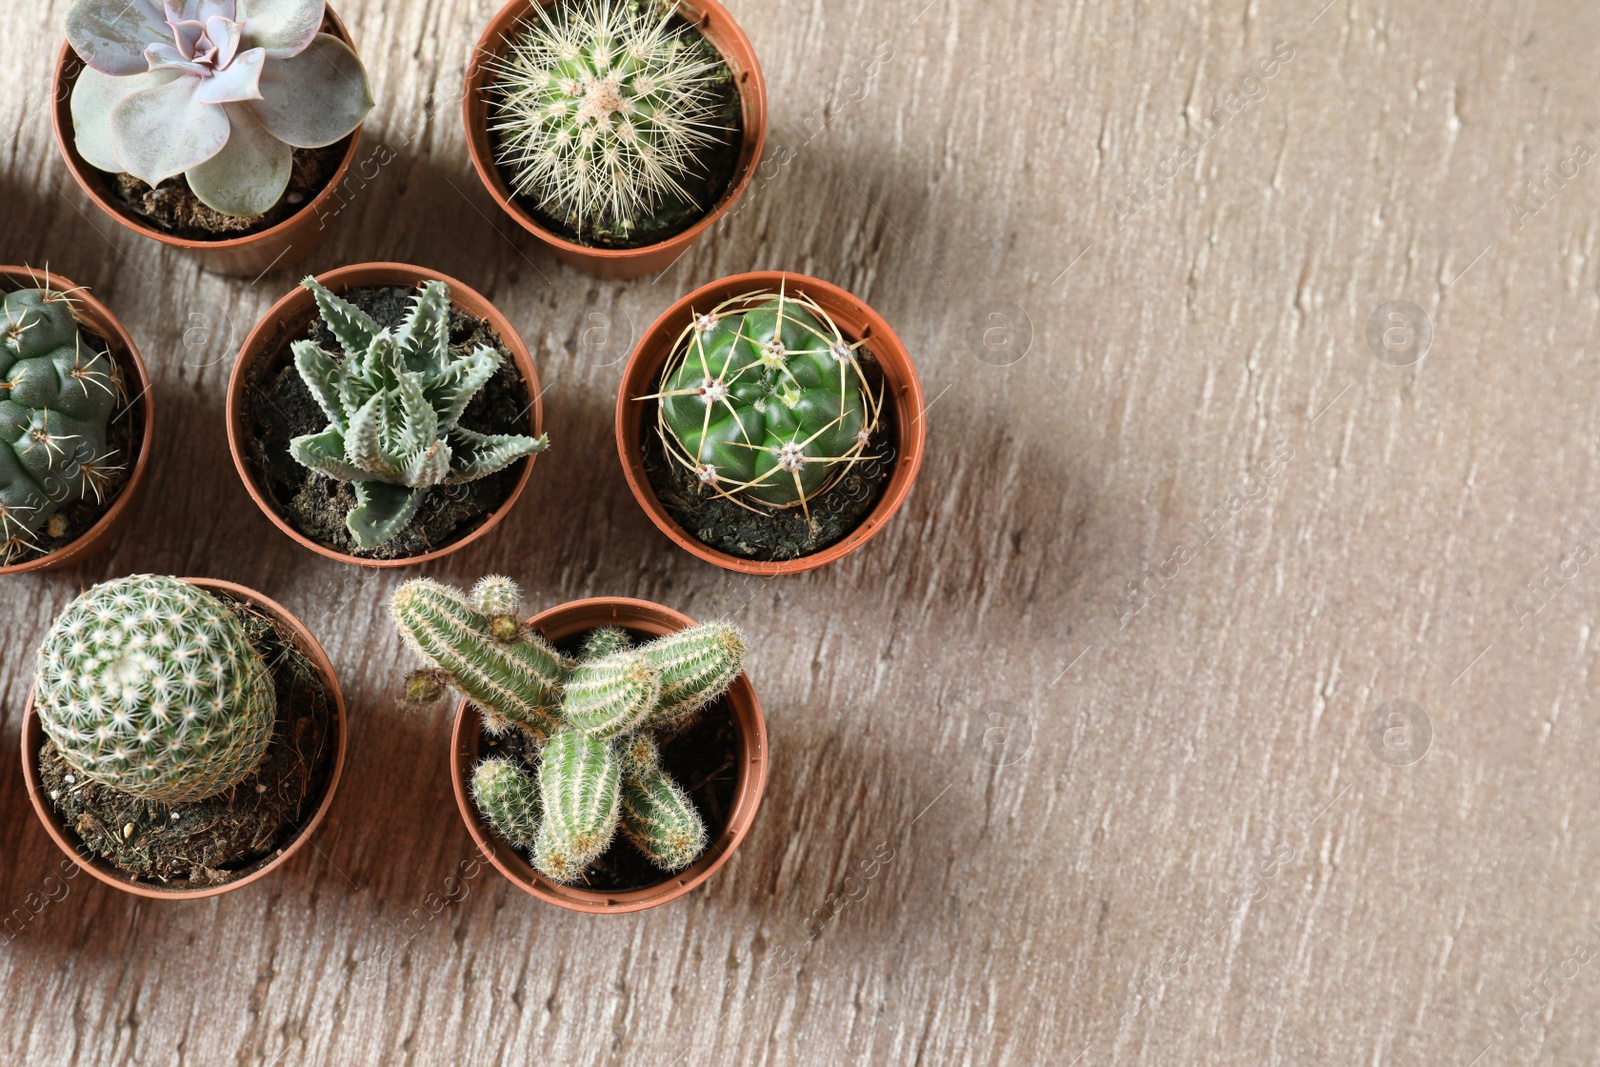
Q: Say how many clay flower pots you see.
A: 7